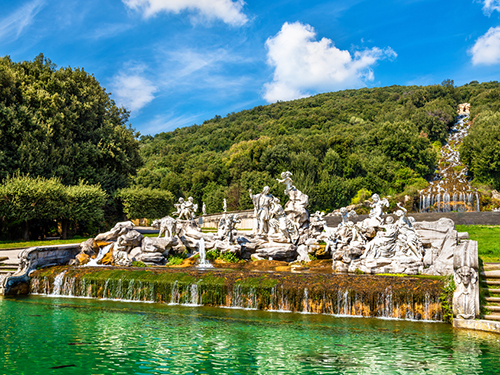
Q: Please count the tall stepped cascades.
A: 1